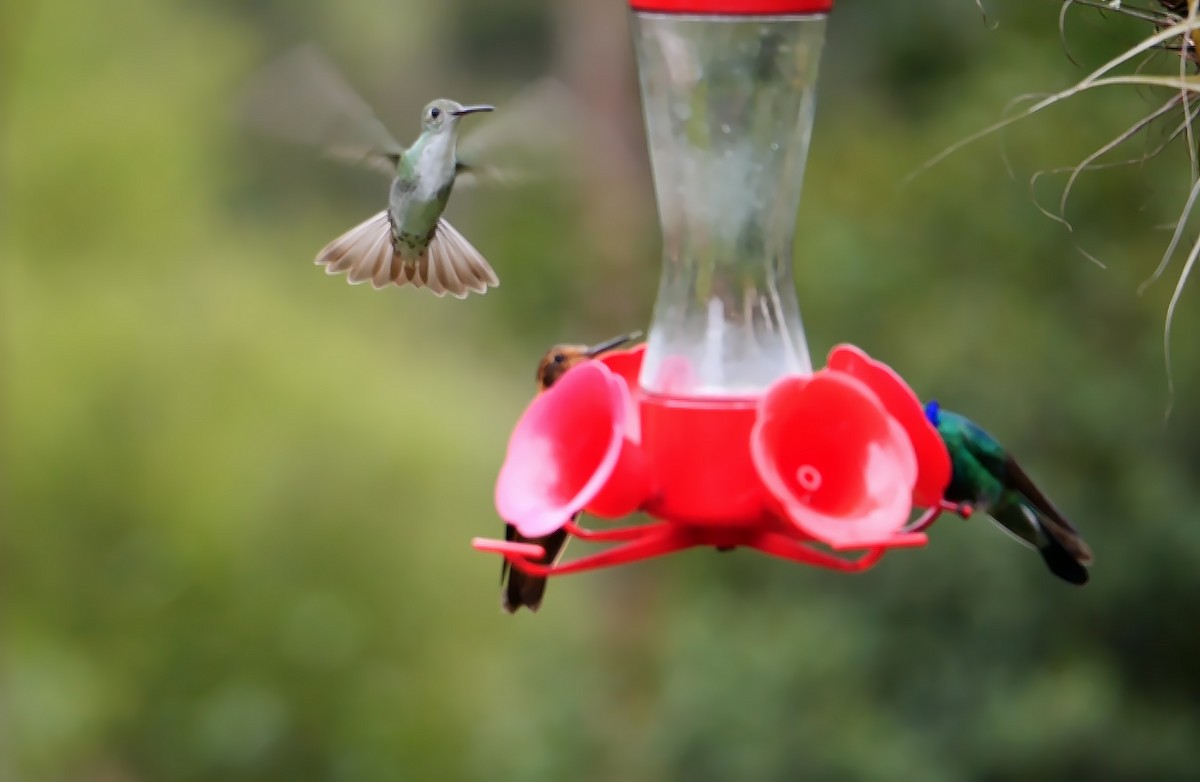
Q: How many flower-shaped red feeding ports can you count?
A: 4